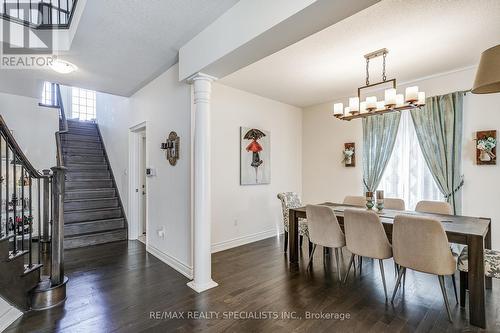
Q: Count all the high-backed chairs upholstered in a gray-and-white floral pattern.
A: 2